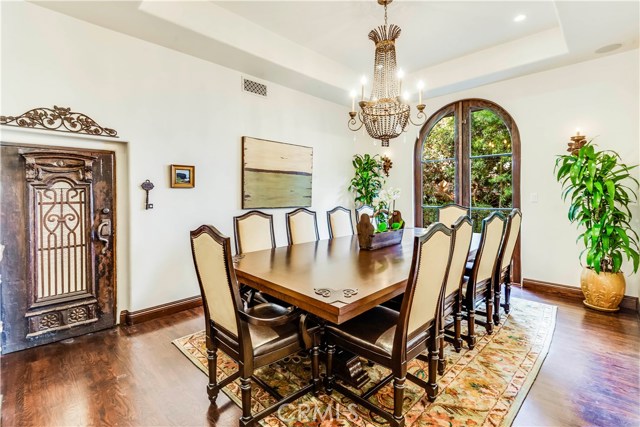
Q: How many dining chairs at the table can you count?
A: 10